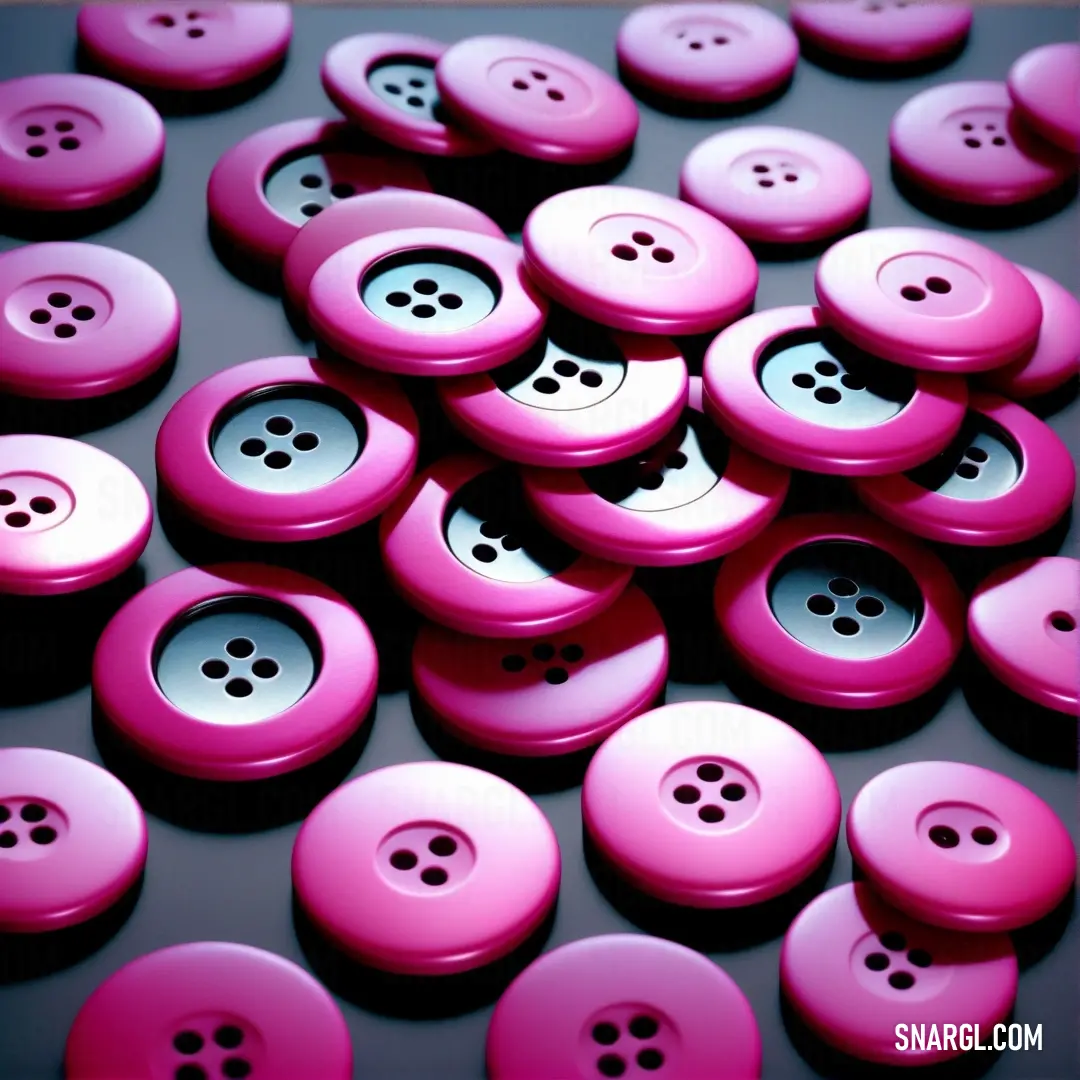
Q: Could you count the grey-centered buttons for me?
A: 11